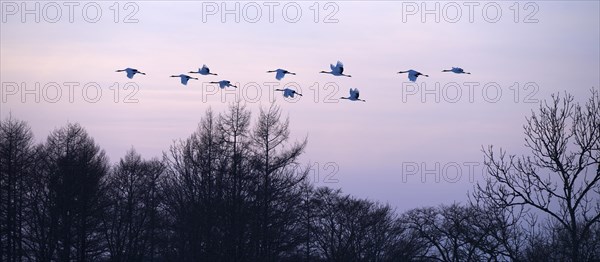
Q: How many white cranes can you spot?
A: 10